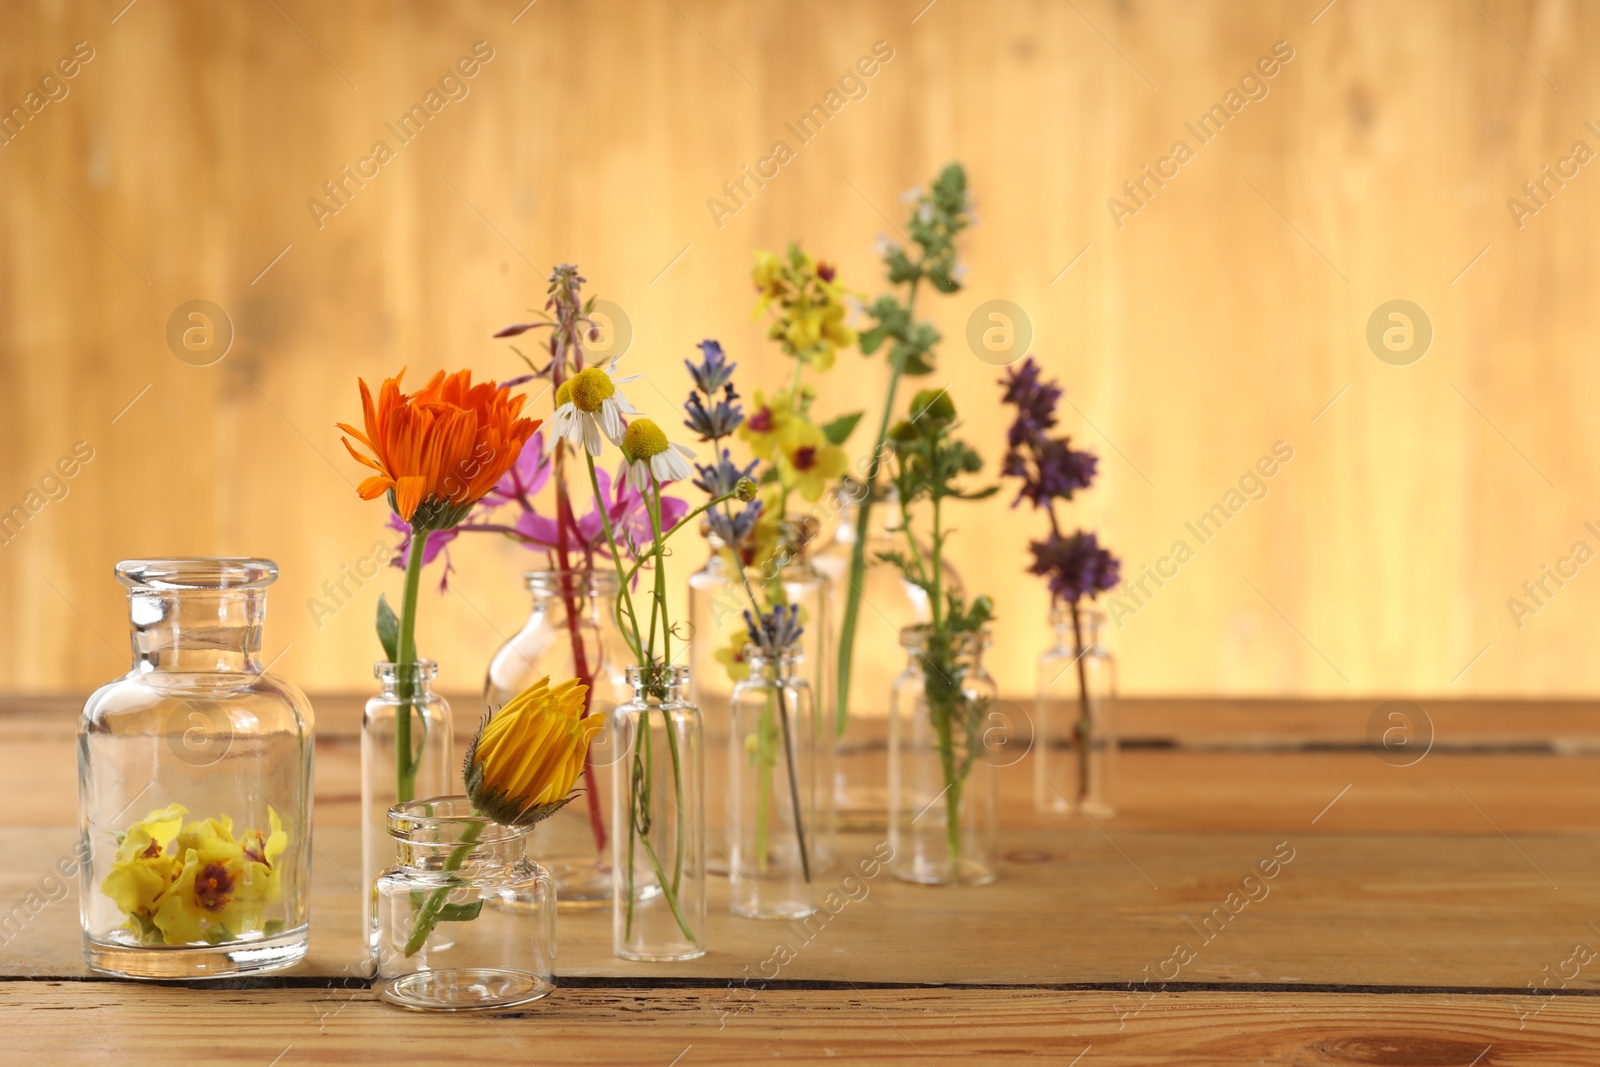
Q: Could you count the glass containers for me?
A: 10